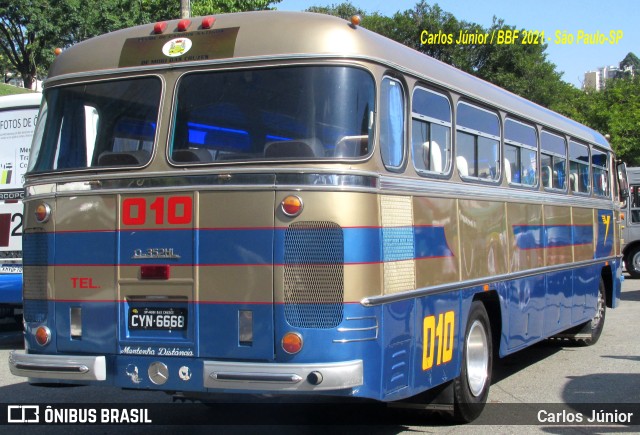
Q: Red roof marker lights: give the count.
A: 3